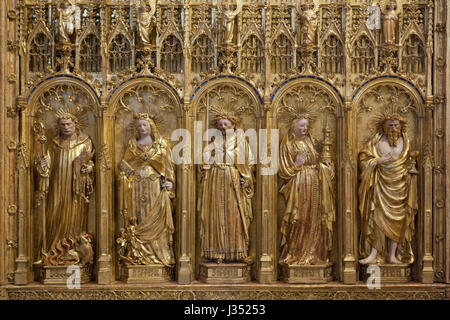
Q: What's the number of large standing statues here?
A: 5